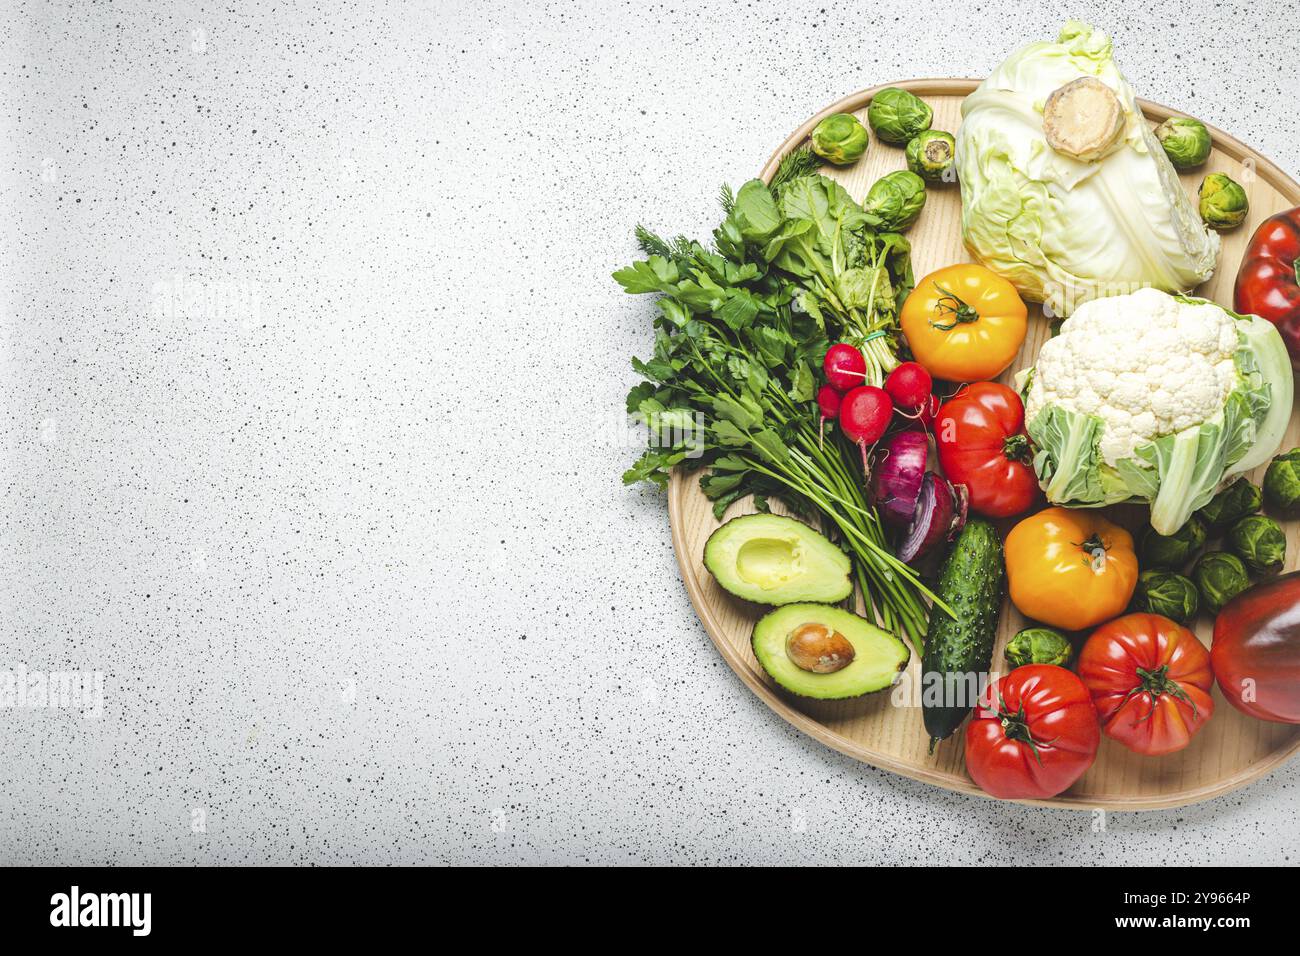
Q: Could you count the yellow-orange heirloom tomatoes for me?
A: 2